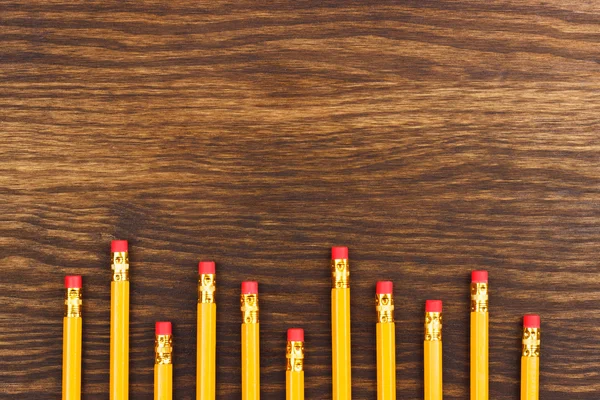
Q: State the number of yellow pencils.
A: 11